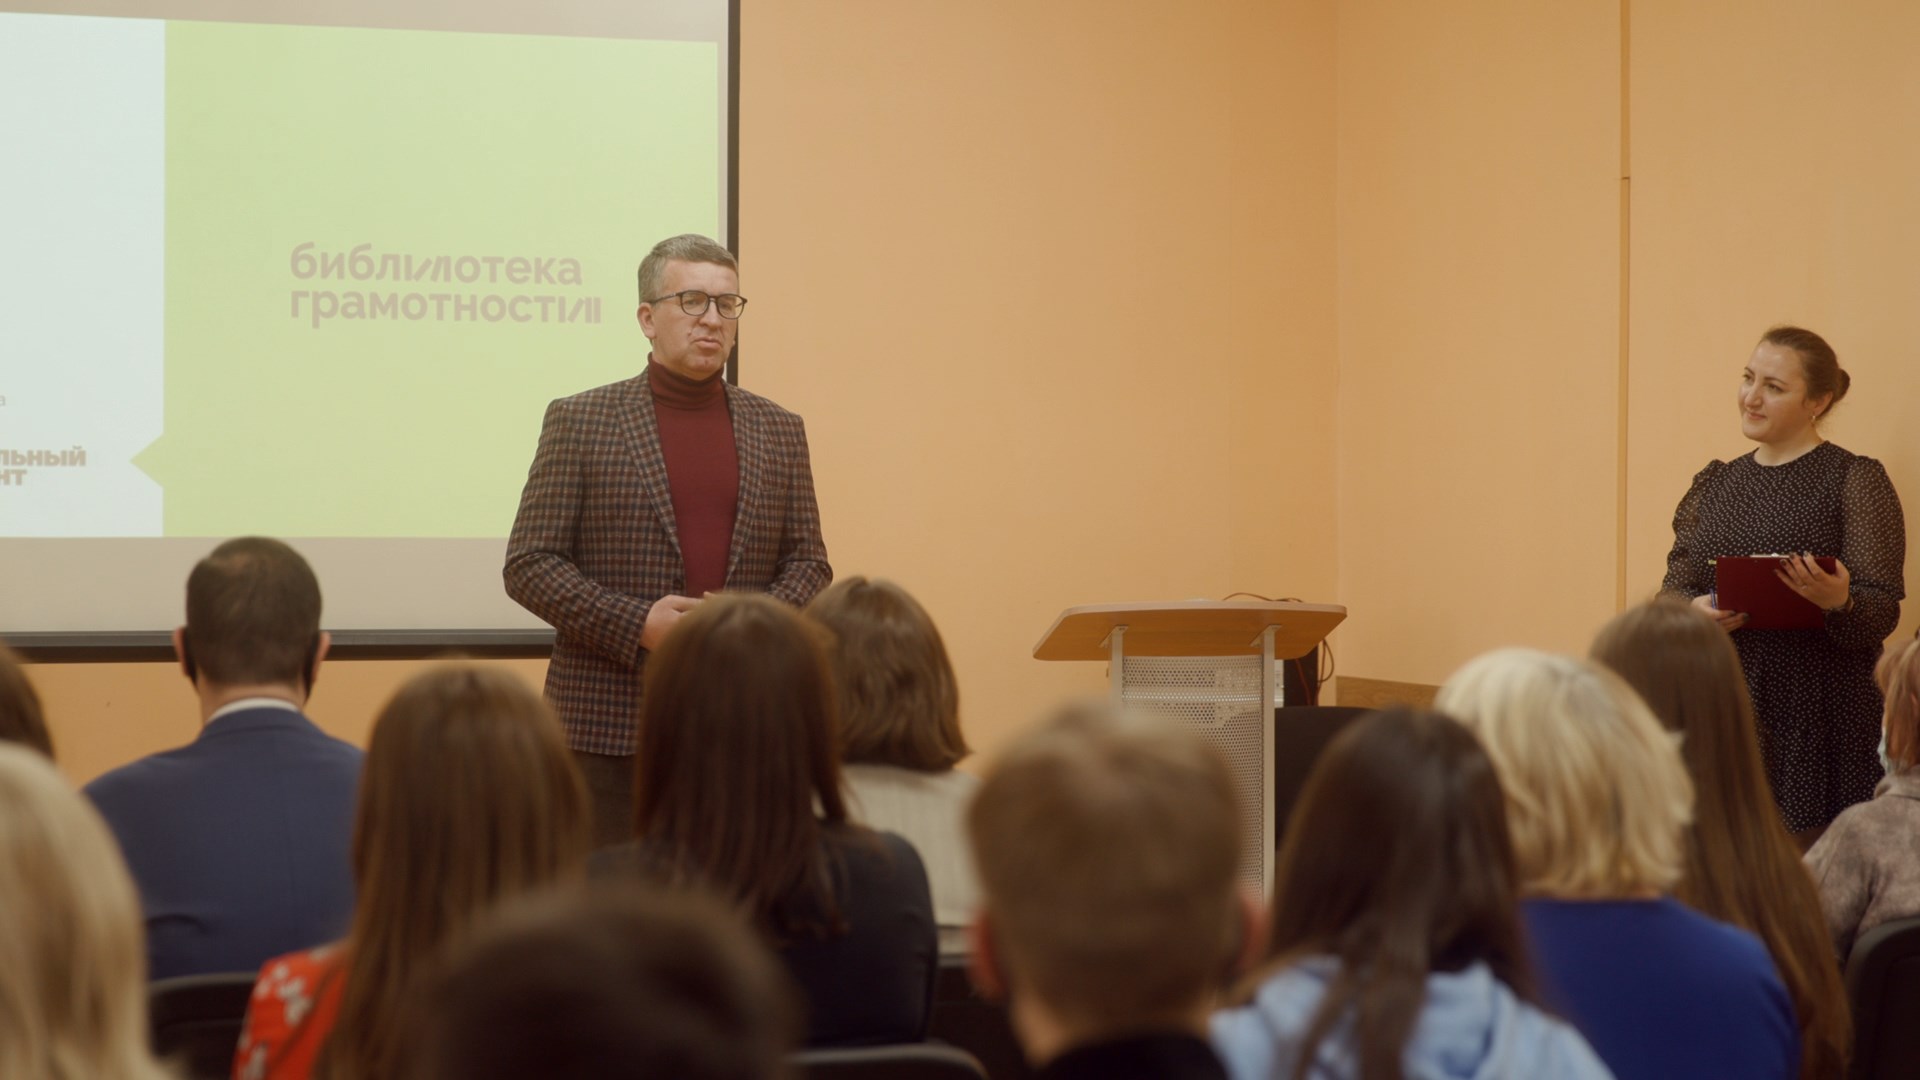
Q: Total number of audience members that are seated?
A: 12